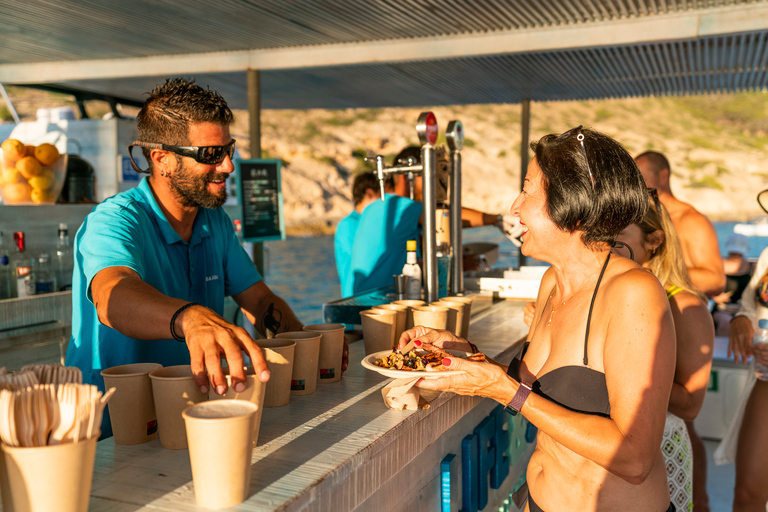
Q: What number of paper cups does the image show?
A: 14